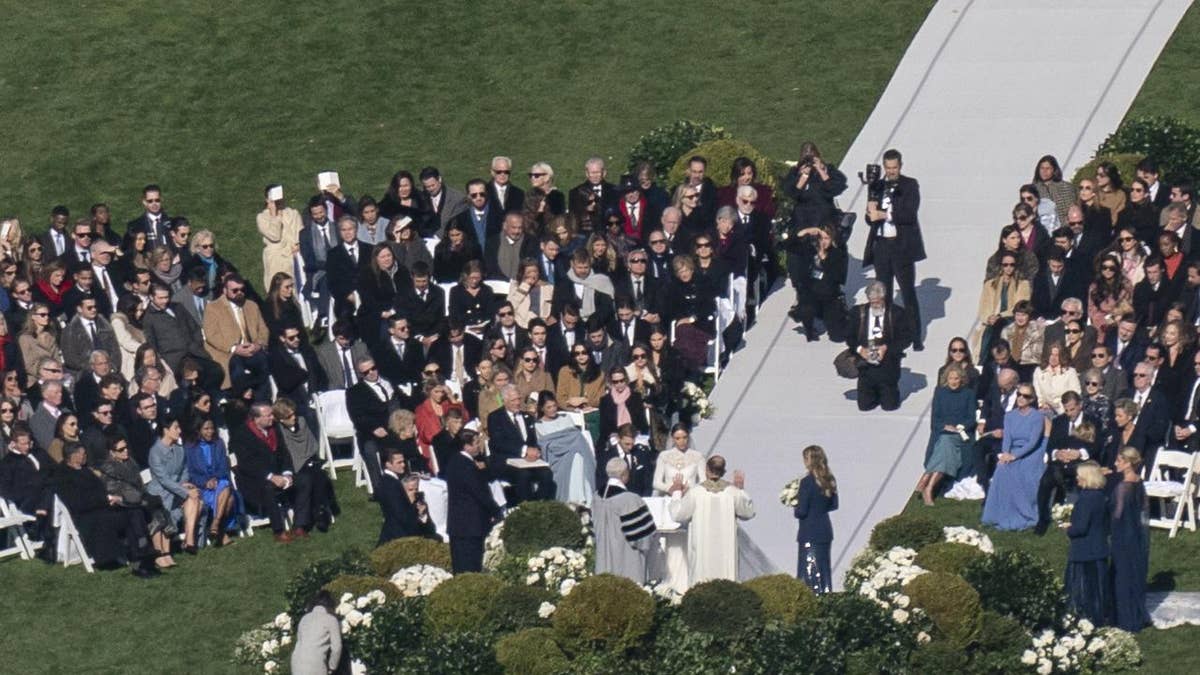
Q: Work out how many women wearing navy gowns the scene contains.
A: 3